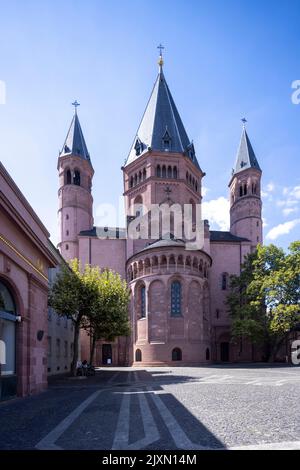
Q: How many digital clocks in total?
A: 0